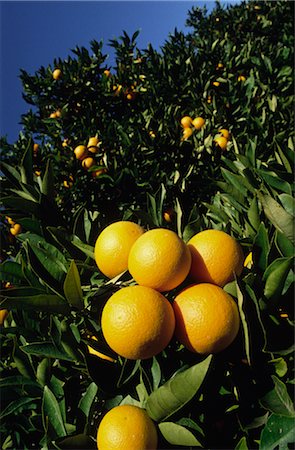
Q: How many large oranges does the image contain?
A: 6